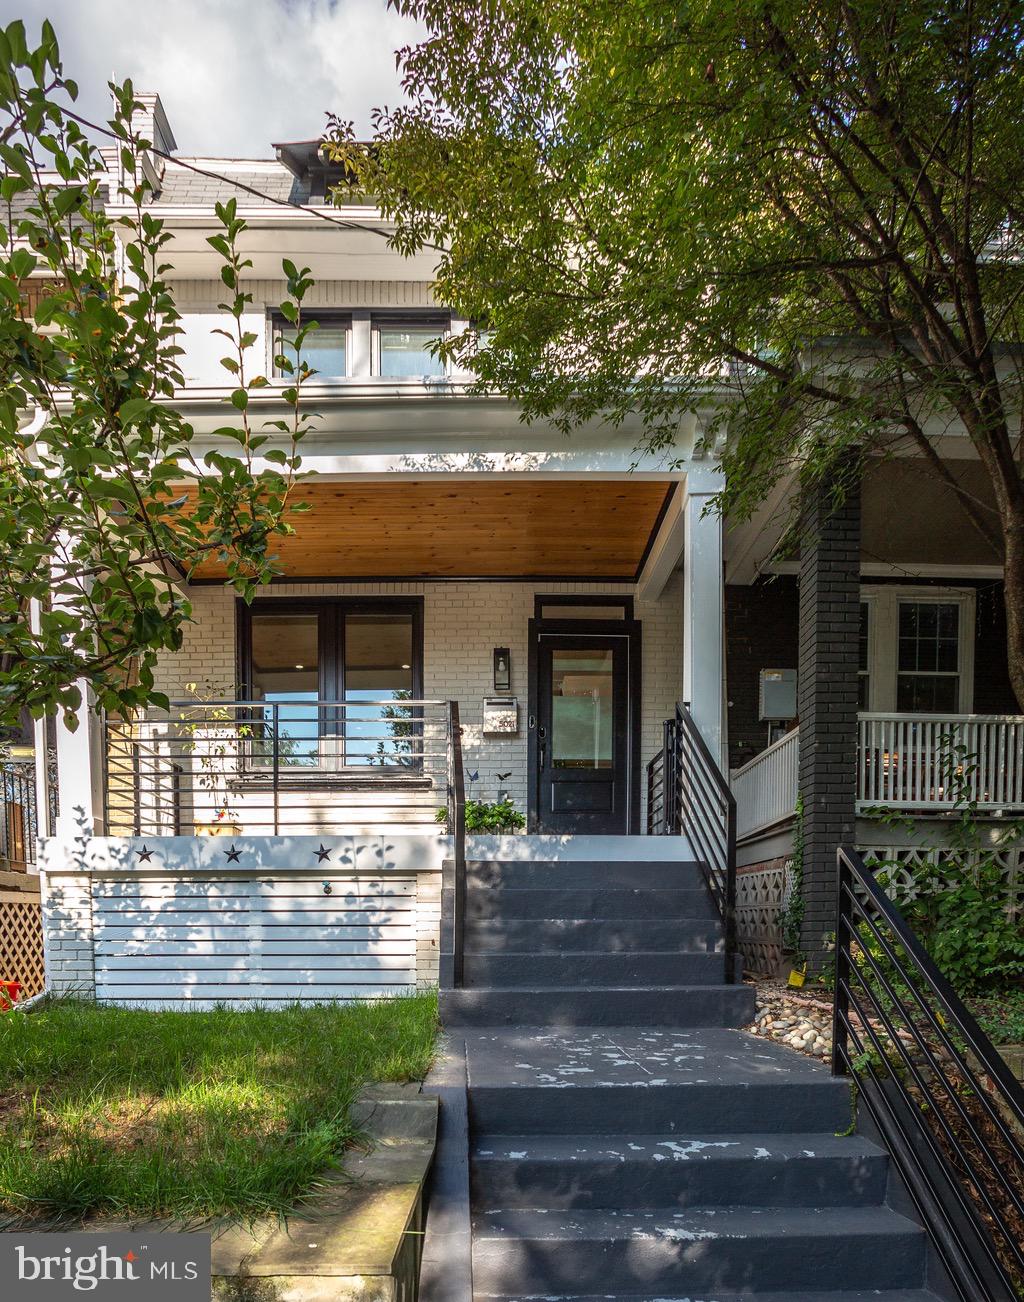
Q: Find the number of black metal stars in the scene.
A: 3